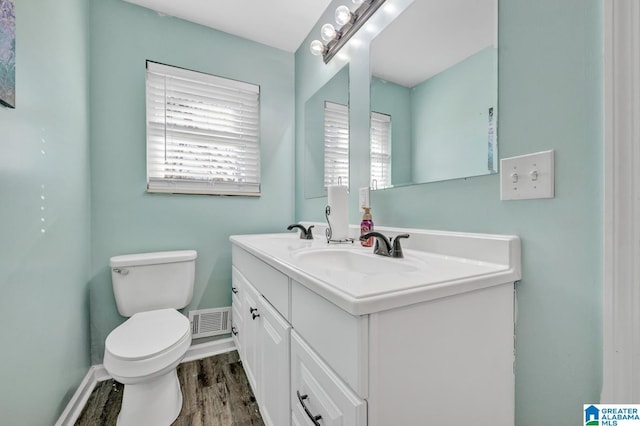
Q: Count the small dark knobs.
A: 2